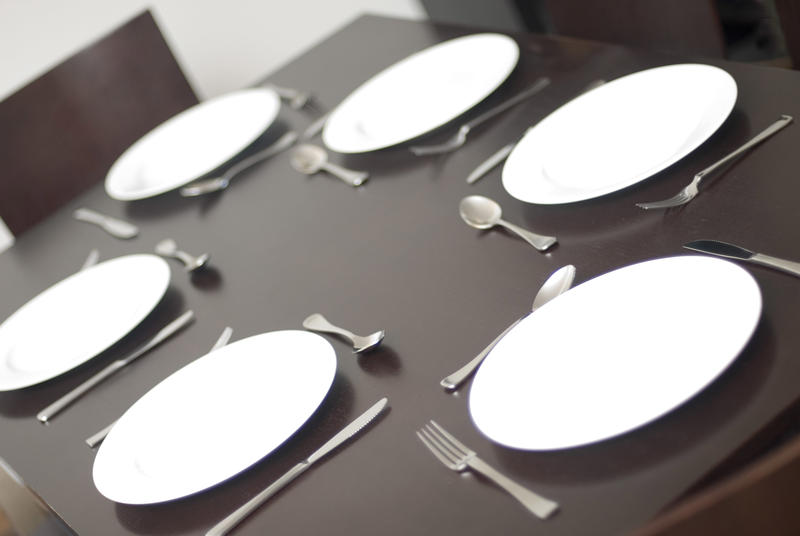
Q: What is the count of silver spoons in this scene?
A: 6